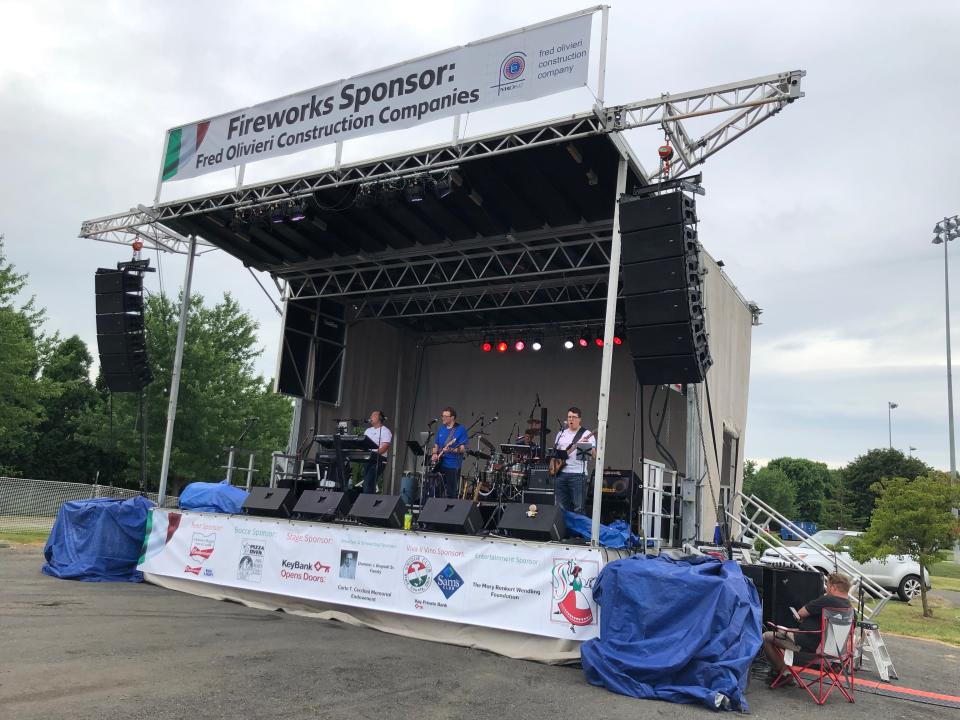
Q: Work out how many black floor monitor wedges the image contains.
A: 5